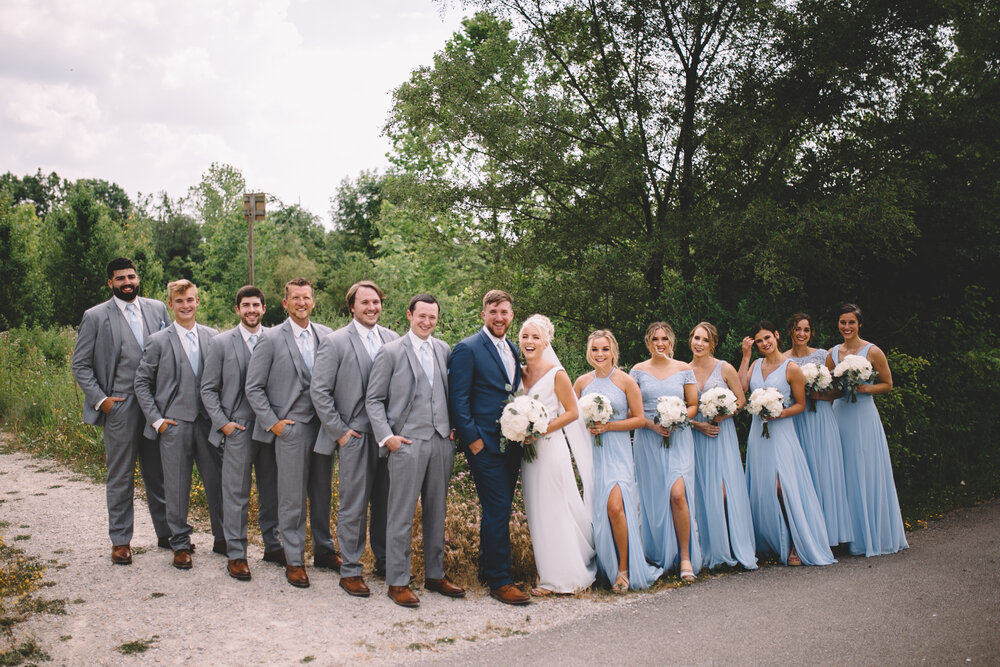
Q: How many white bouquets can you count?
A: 7